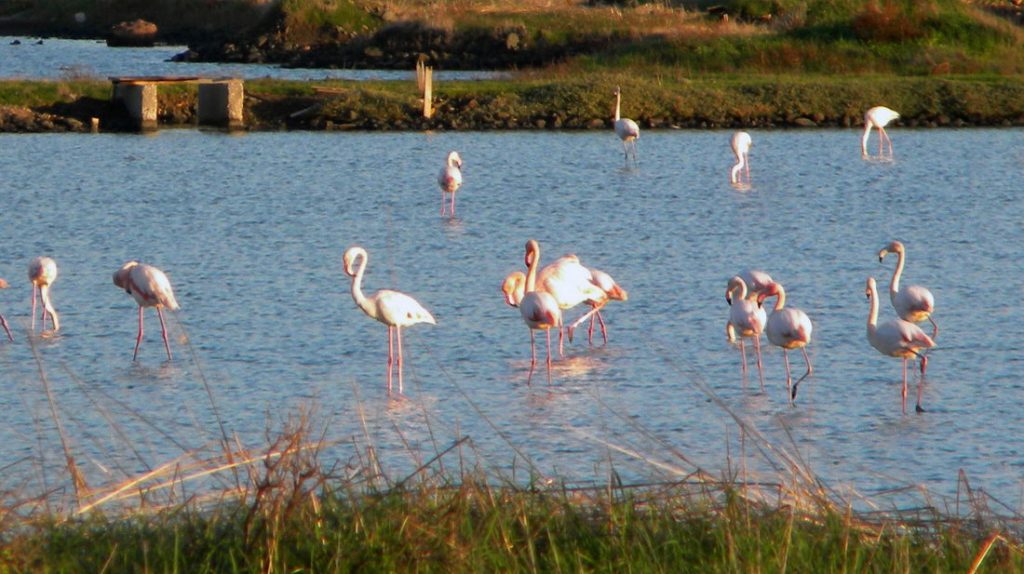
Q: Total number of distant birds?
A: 4